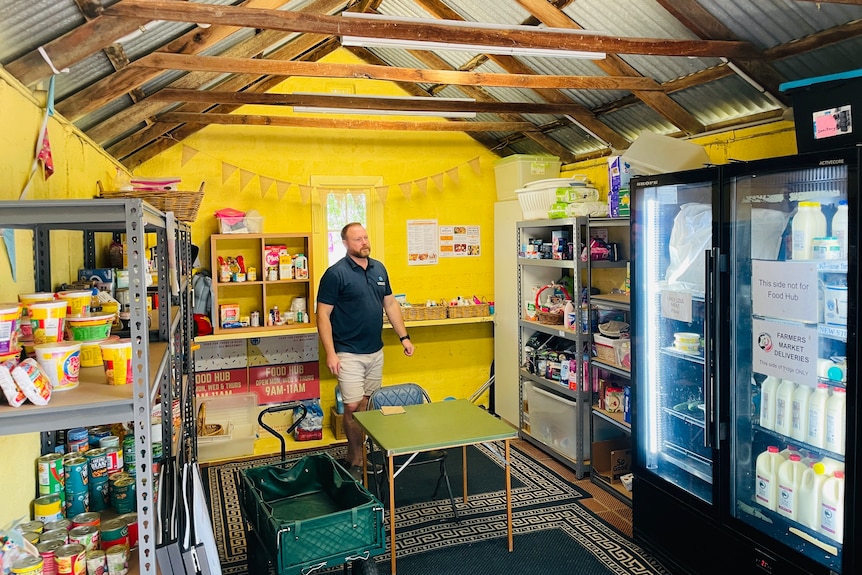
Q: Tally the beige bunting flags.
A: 15